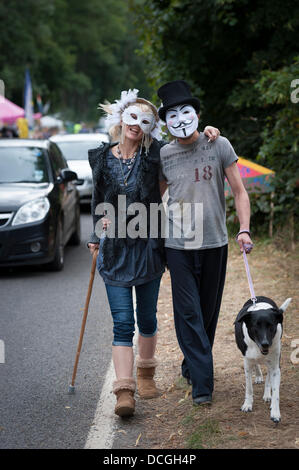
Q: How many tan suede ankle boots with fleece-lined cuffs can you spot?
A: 2